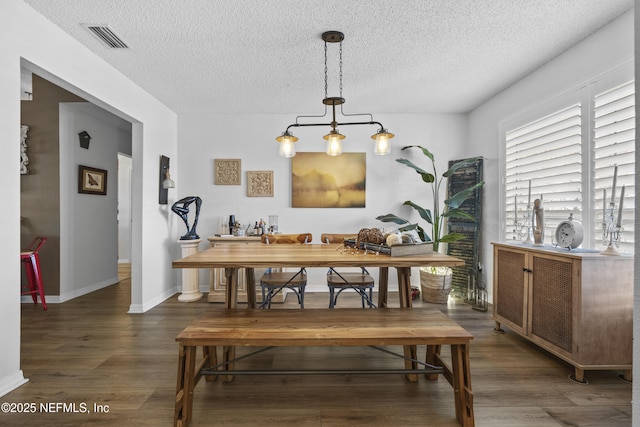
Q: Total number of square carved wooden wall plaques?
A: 2